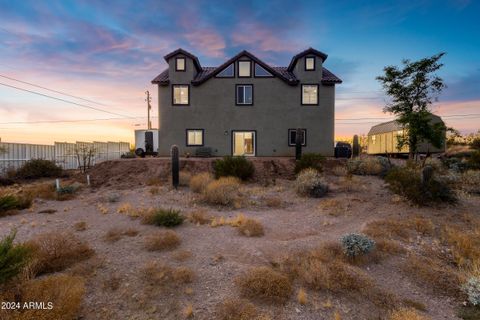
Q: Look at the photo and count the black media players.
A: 0